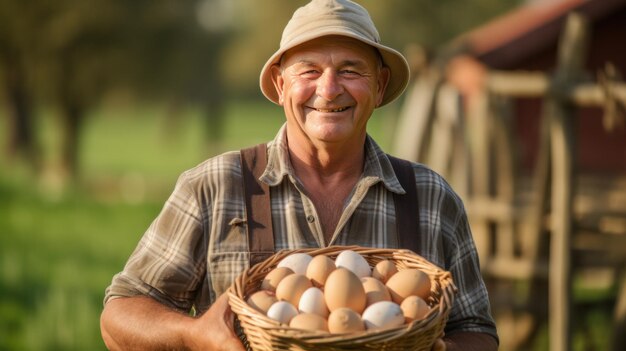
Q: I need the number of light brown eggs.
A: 11